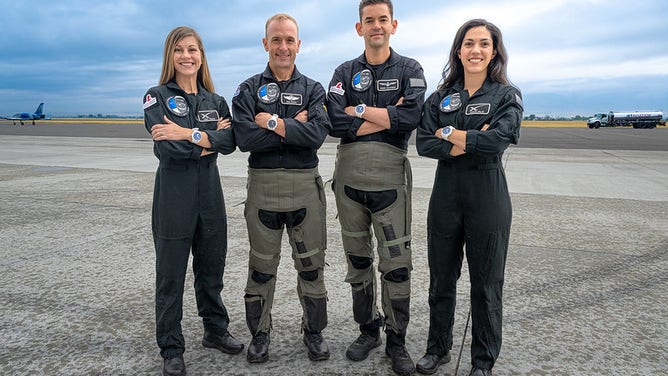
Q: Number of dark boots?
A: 8